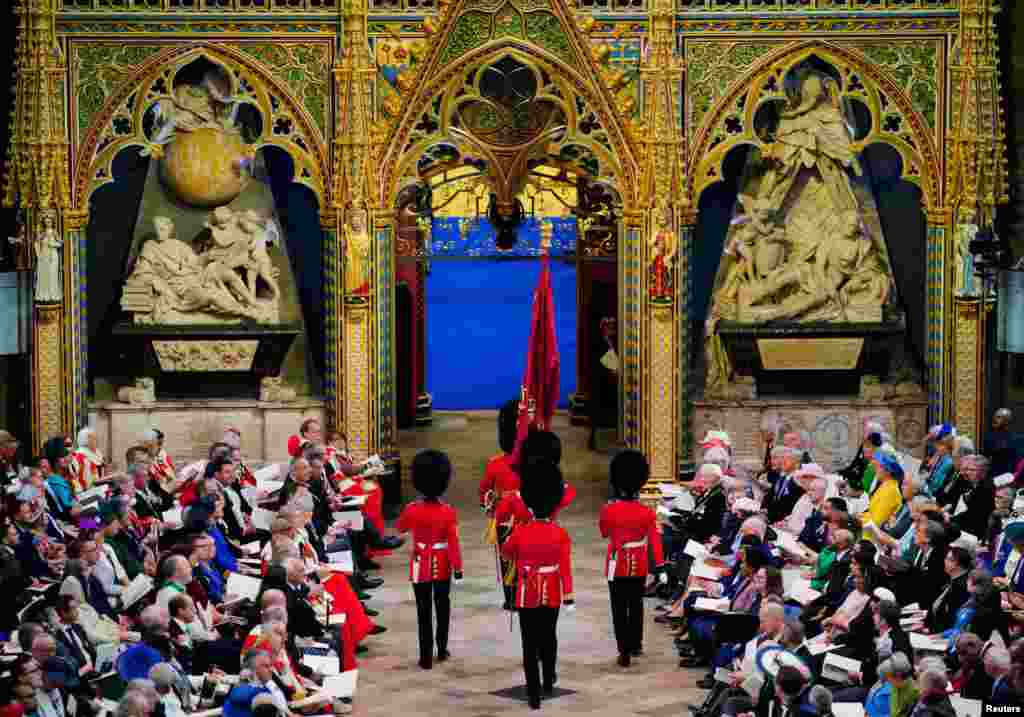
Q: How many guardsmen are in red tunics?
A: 5